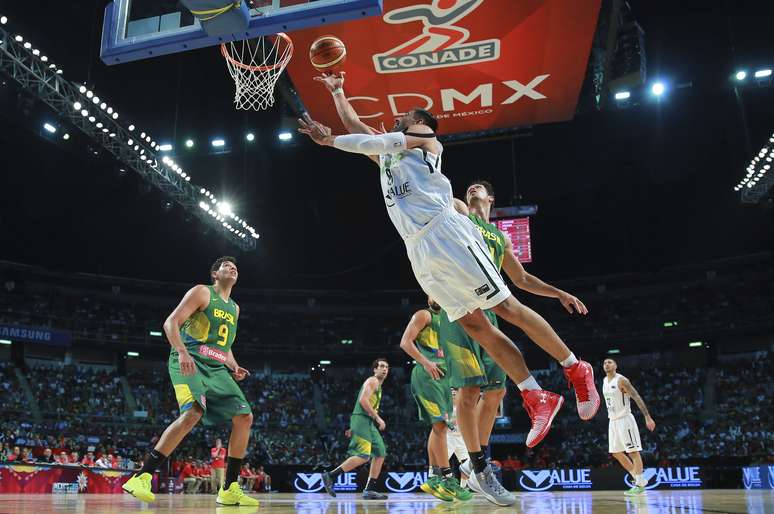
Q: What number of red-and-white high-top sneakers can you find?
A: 2